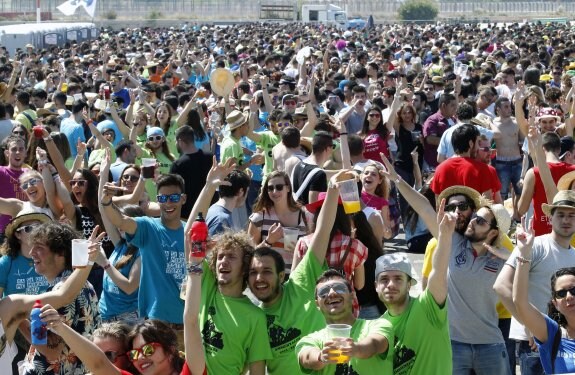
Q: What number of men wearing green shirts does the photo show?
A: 4